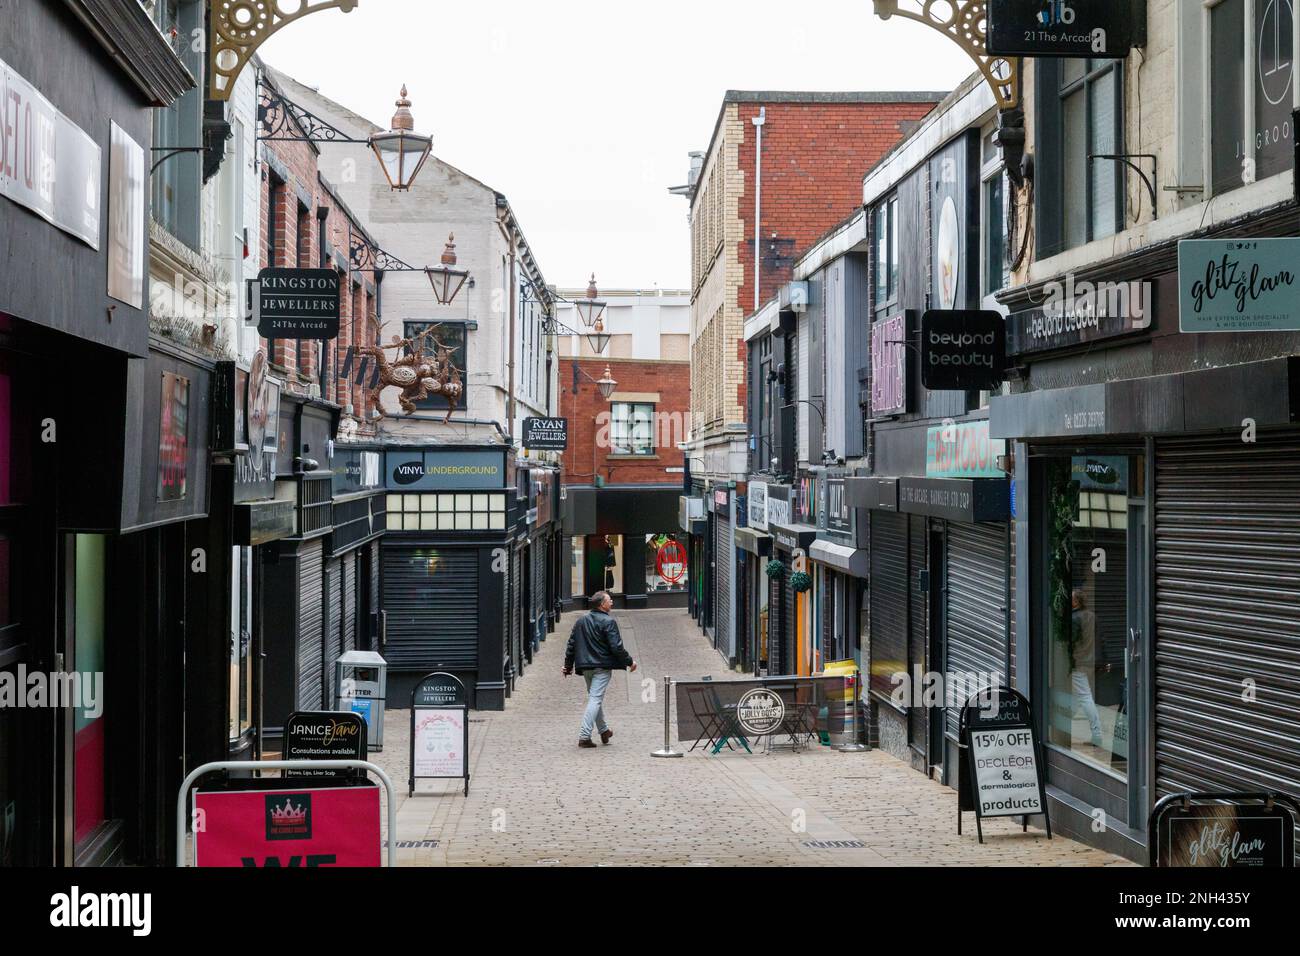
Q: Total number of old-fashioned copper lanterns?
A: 5